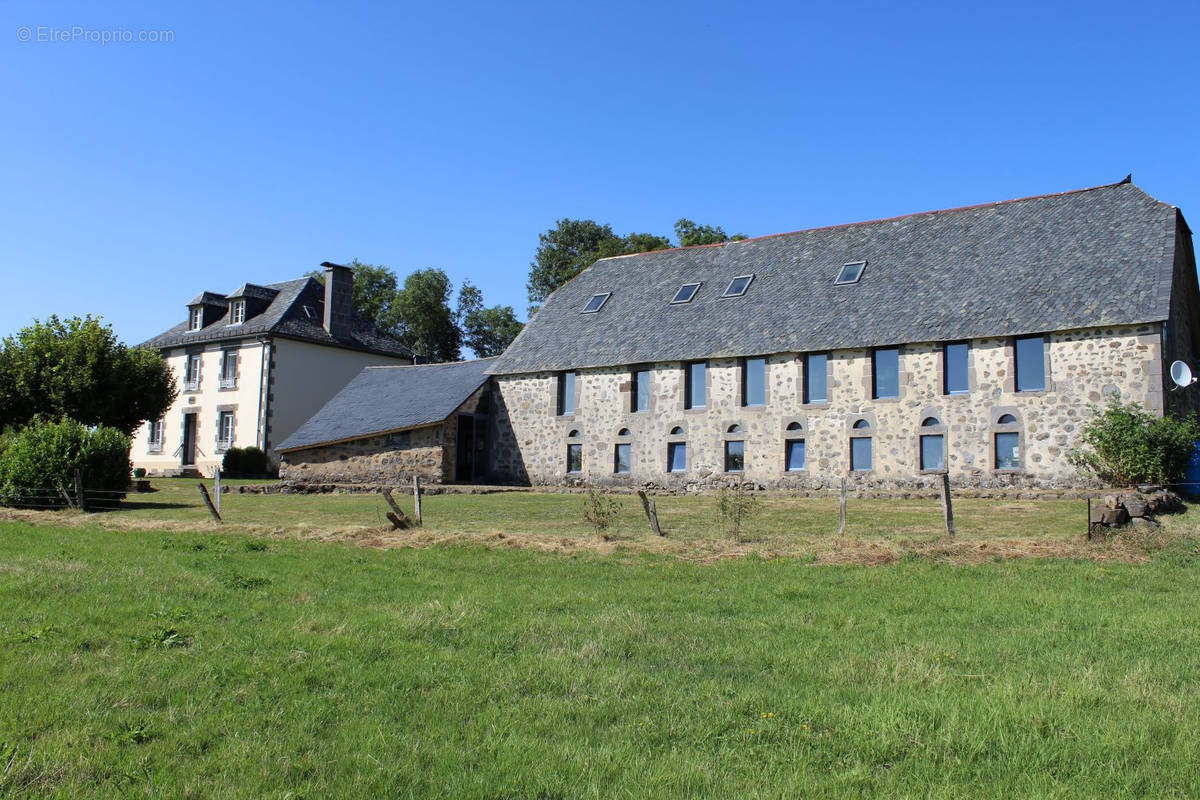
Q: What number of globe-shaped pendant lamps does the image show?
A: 0